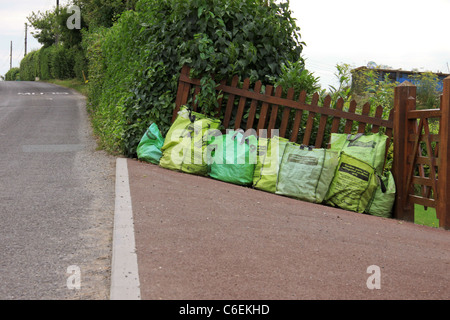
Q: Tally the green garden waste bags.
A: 8